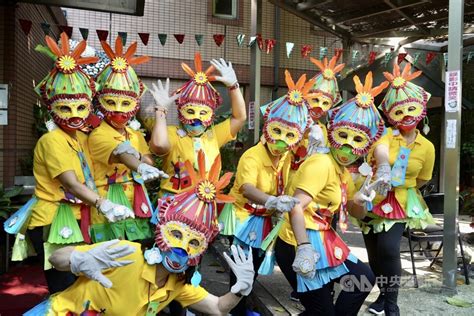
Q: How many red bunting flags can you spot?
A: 13